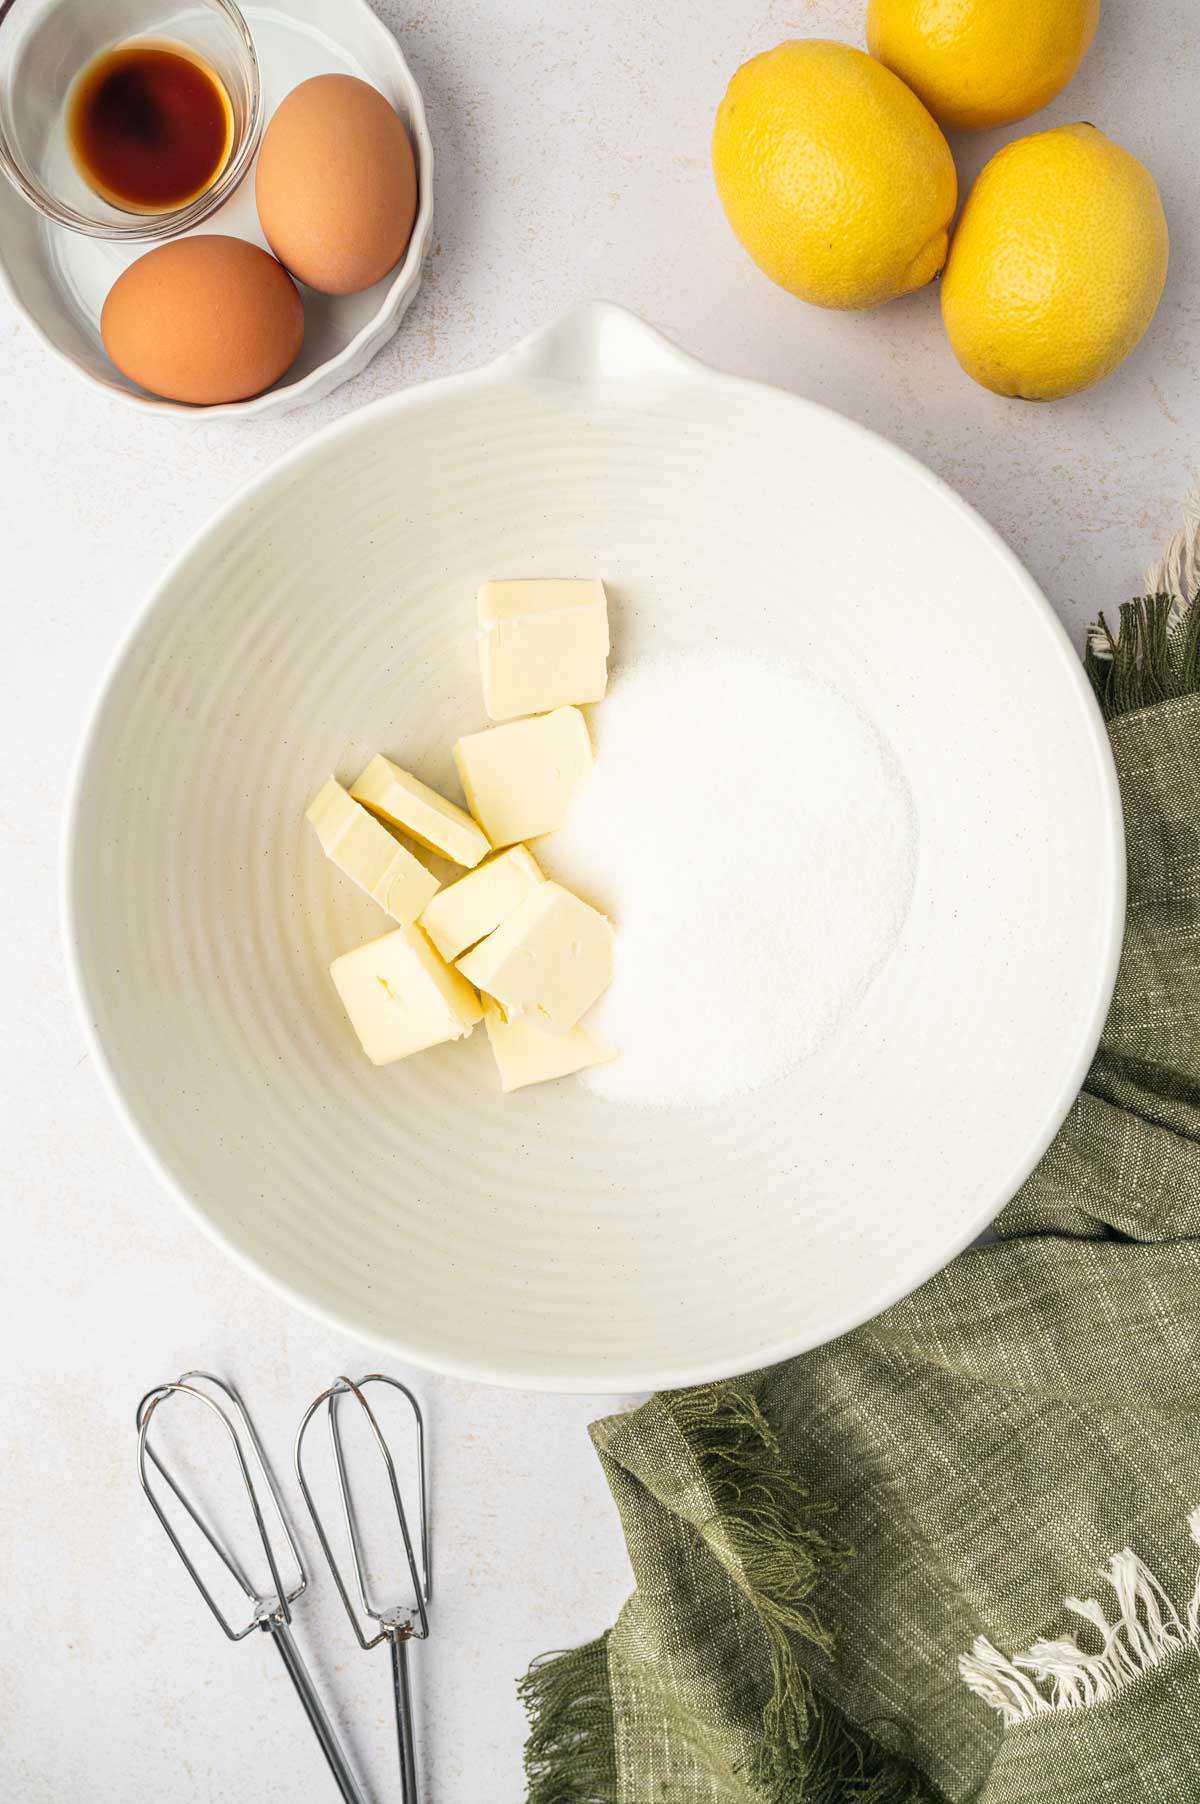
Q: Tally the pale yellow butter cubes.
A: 8